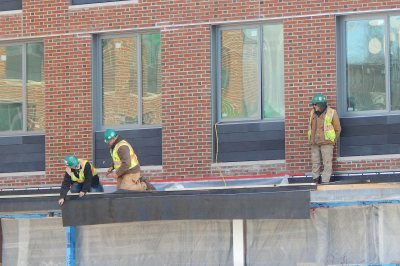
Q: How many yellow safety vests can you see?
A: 3